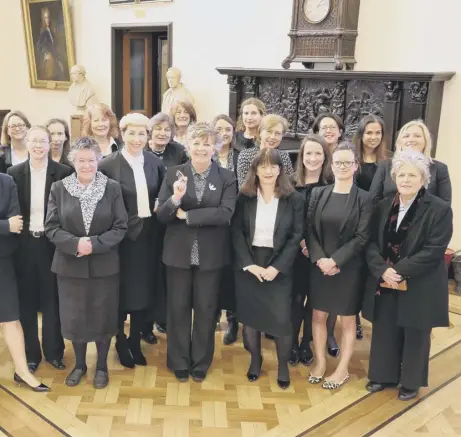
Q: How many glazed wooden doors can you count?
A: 1